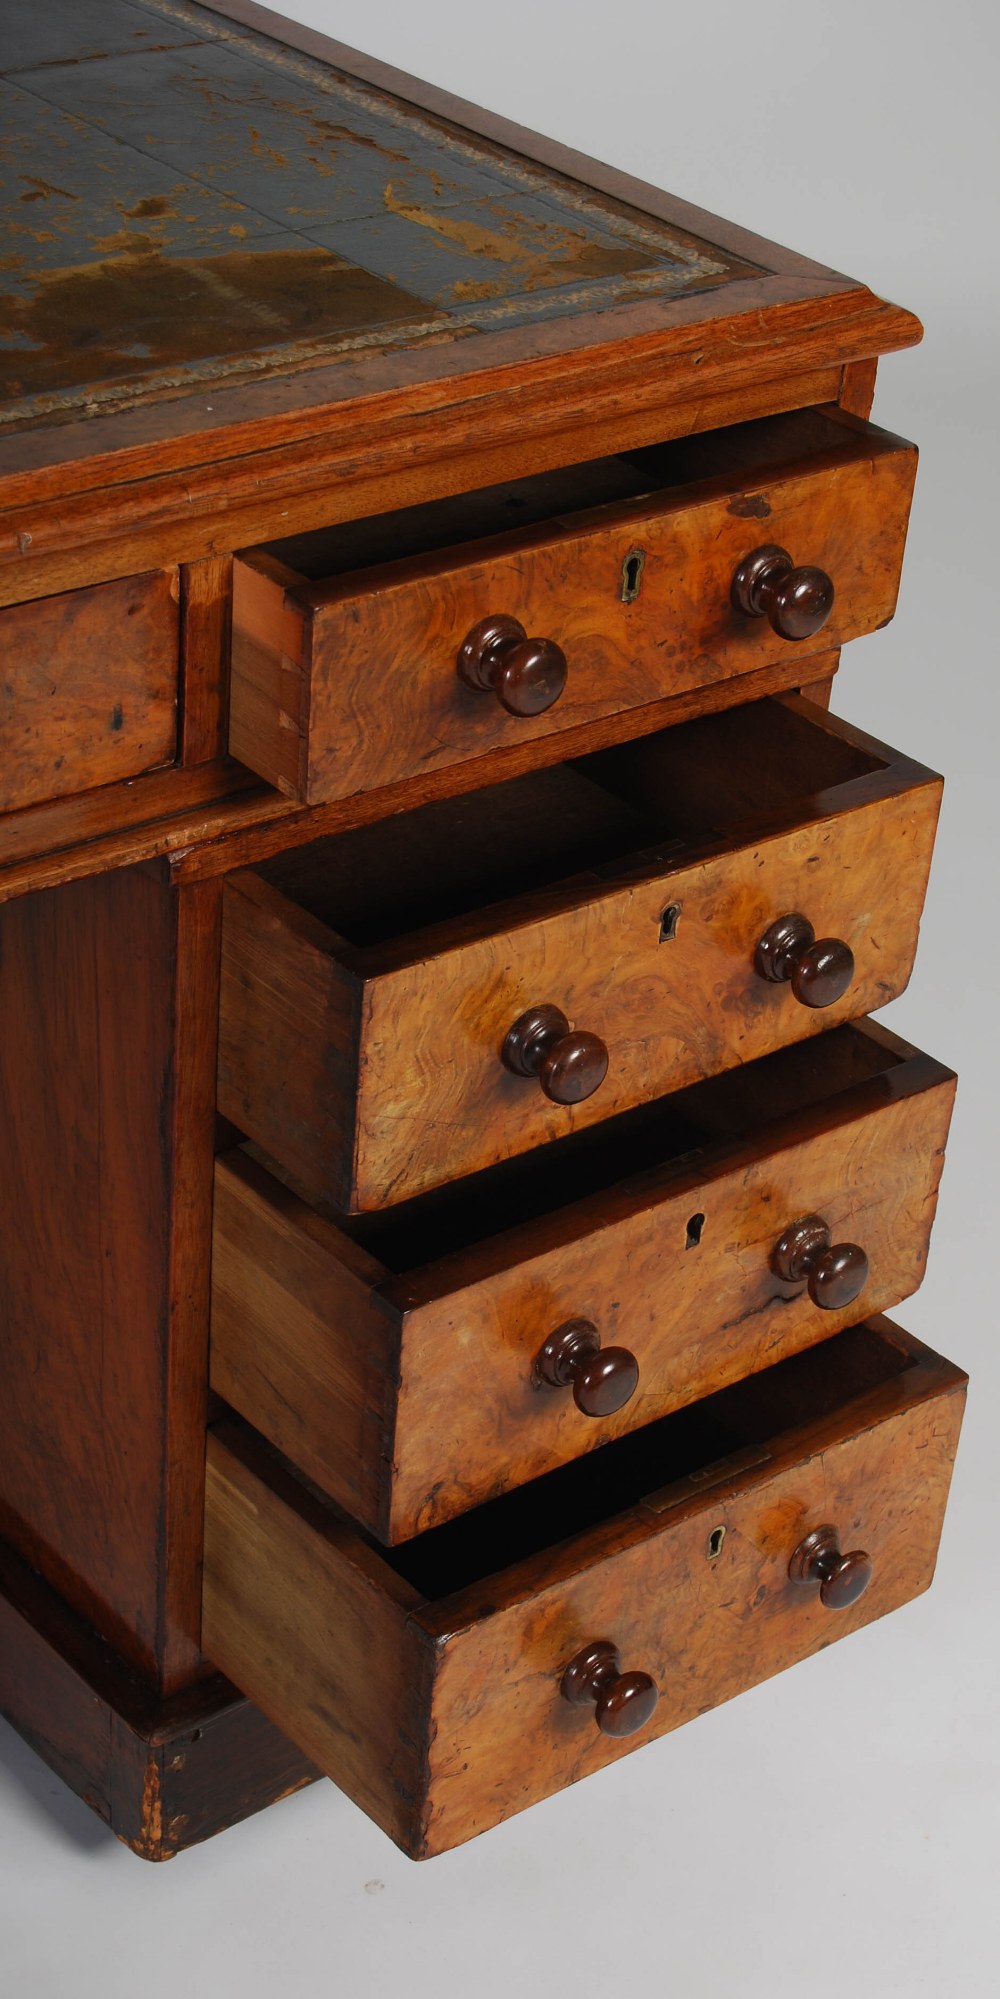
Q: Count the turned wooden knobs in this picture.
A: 8